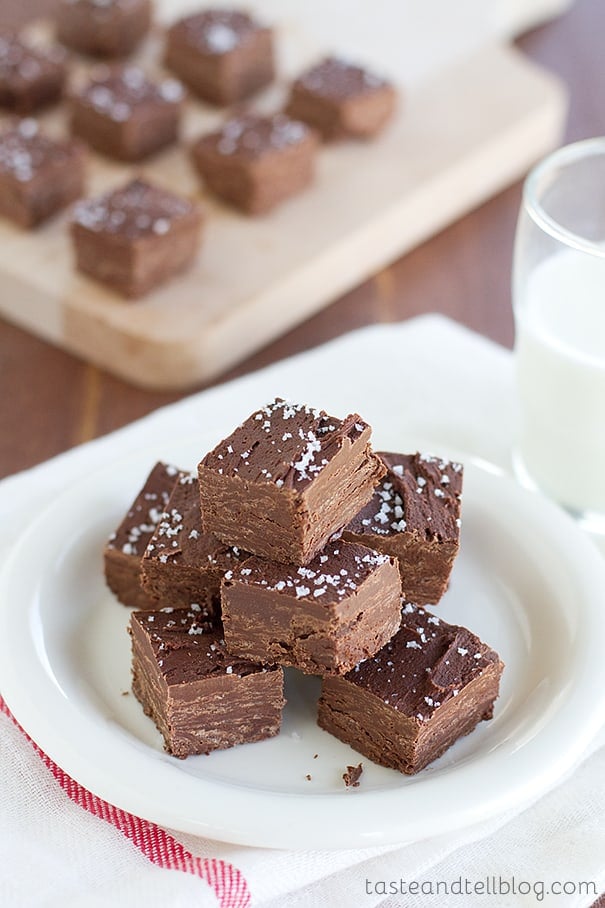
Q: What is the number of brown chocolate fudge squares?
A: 15